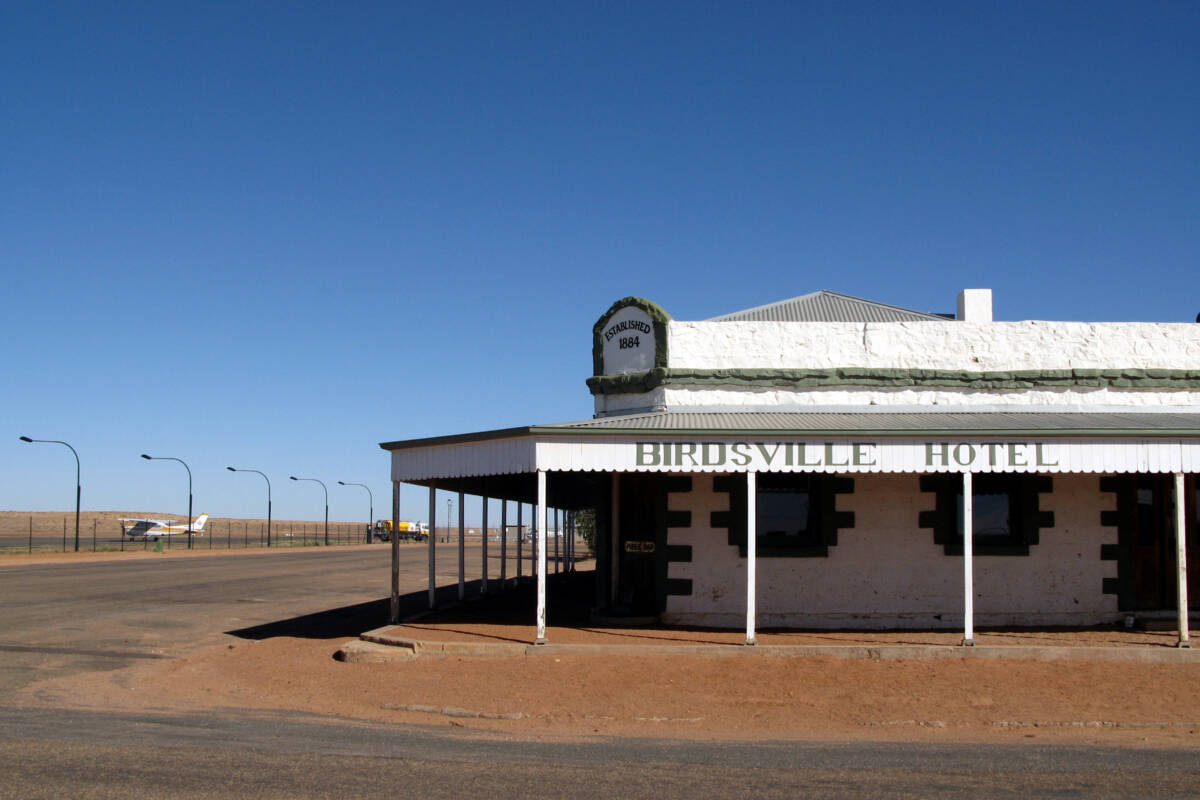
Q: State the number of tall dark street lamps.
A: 5